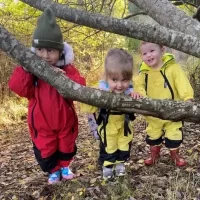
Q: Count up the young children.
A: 3